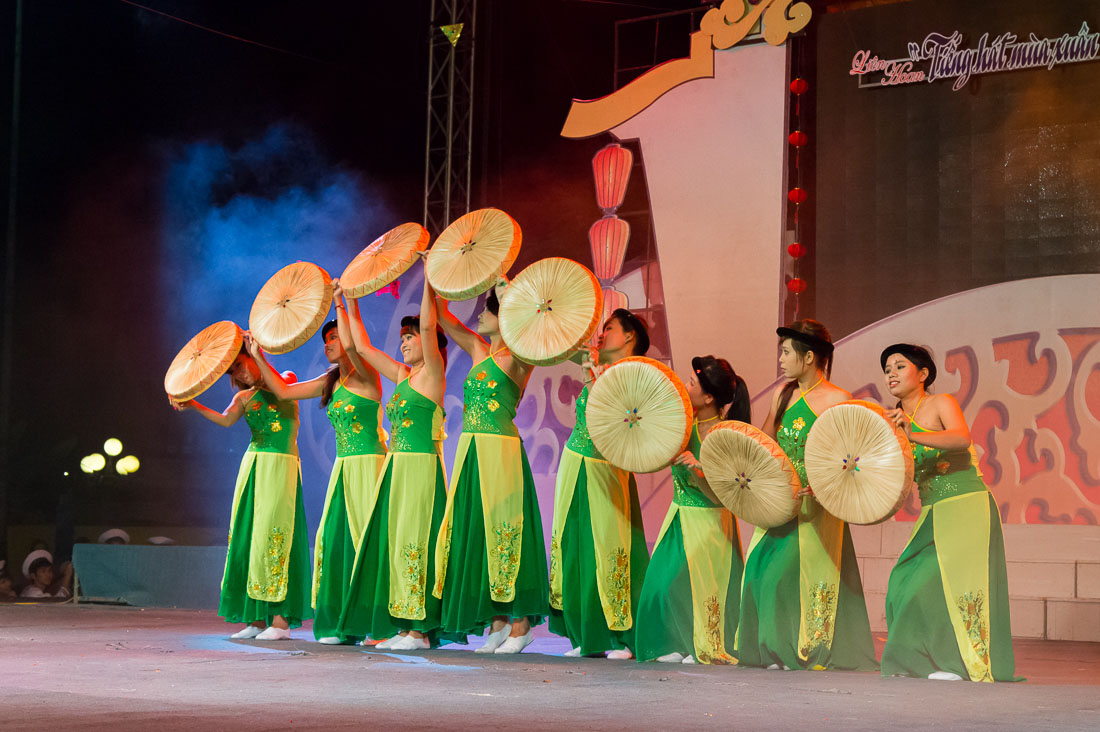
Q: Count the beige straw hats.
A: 8